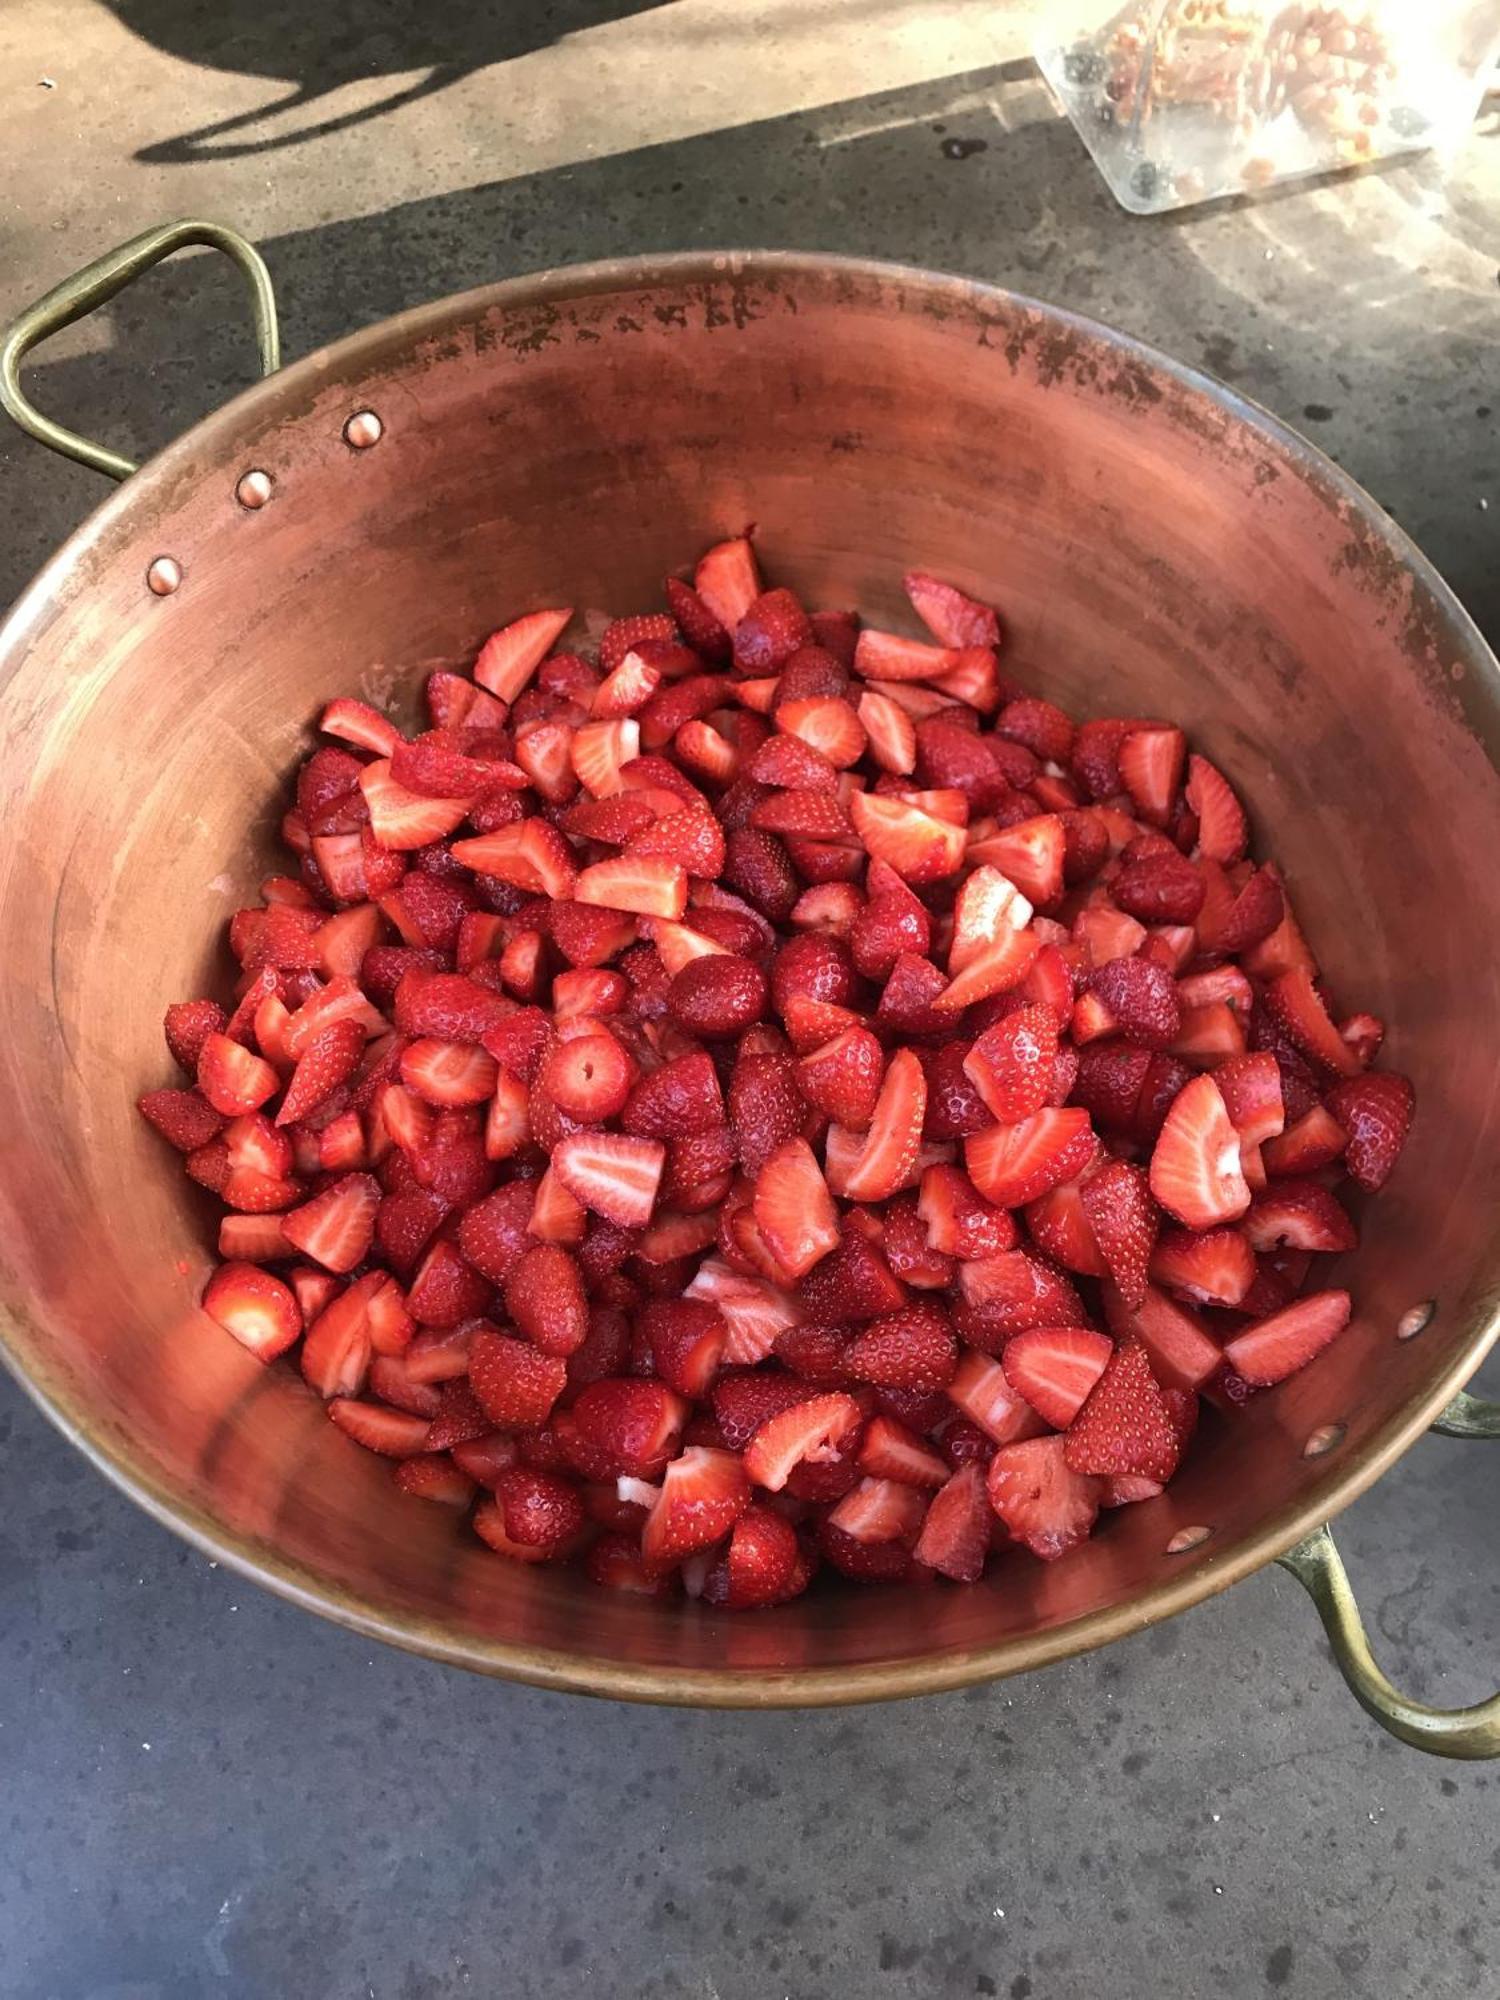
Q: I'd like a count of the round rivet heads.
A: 6